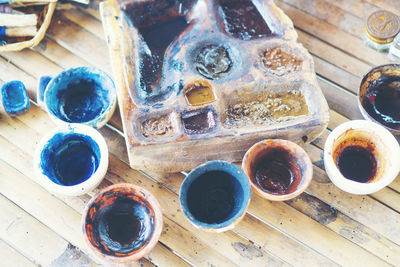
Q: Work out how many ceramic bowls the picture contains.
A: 7